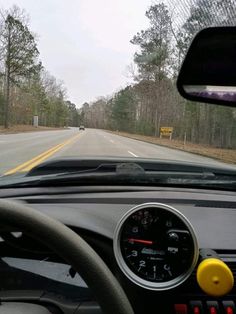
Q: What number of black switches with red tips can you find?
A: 3